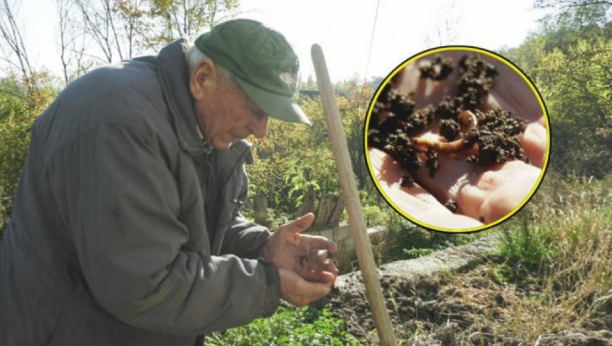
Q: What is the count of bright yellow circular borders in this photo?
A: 1